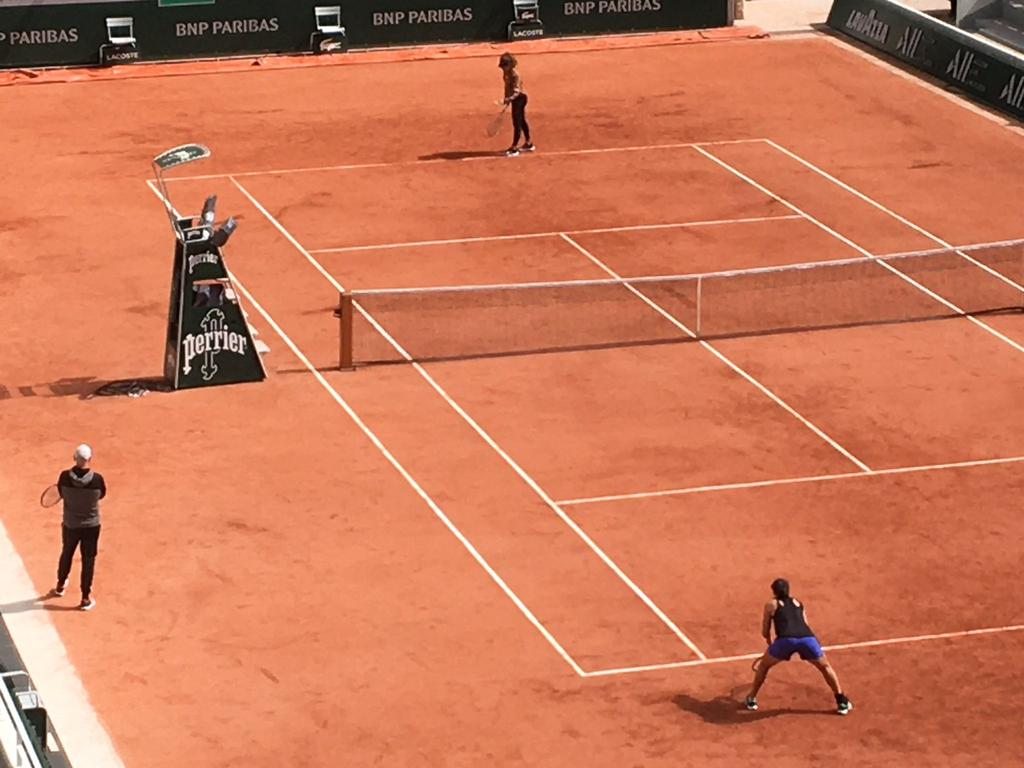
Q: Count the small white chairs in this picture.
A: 3